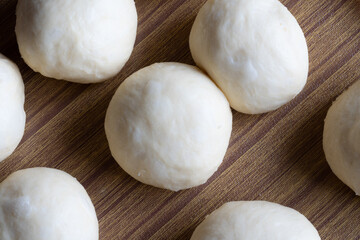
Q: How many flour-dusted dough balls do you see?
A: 7